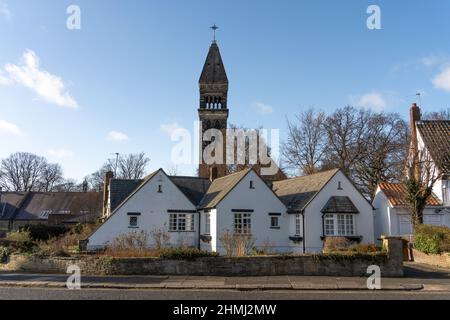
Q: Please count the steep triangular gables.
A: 3